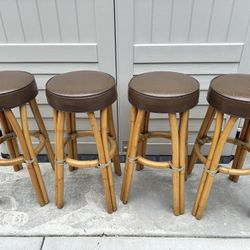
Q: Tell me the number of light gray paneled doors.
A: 2